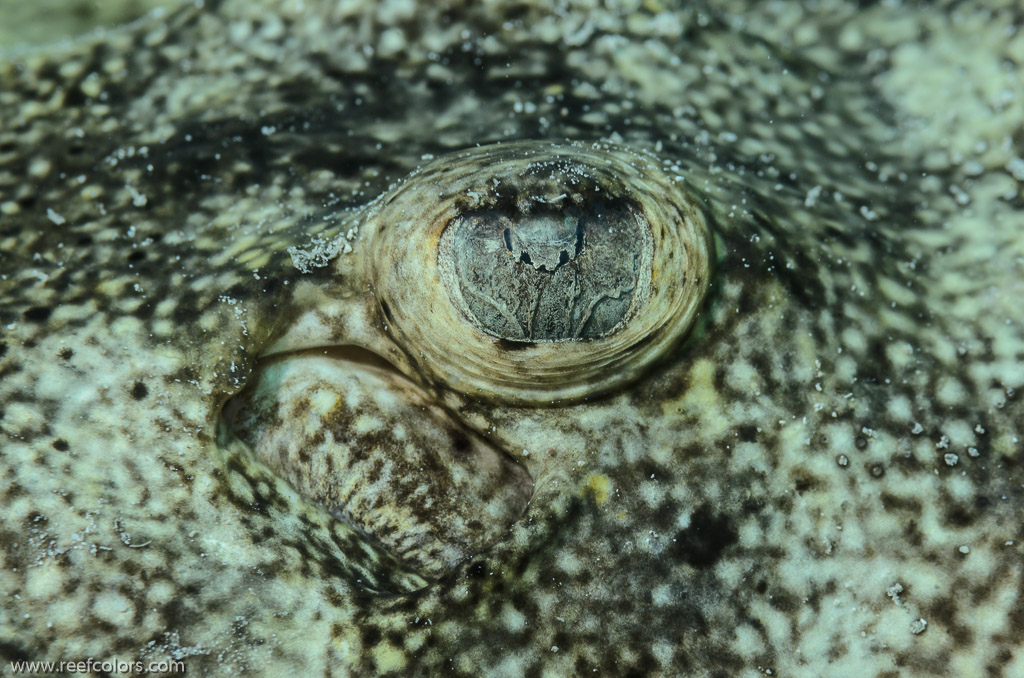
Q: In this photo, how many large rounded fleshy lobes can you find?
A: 1